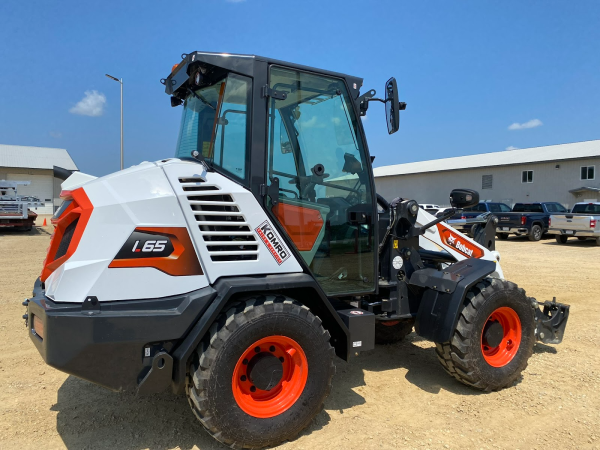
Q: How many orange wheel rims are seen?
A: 2